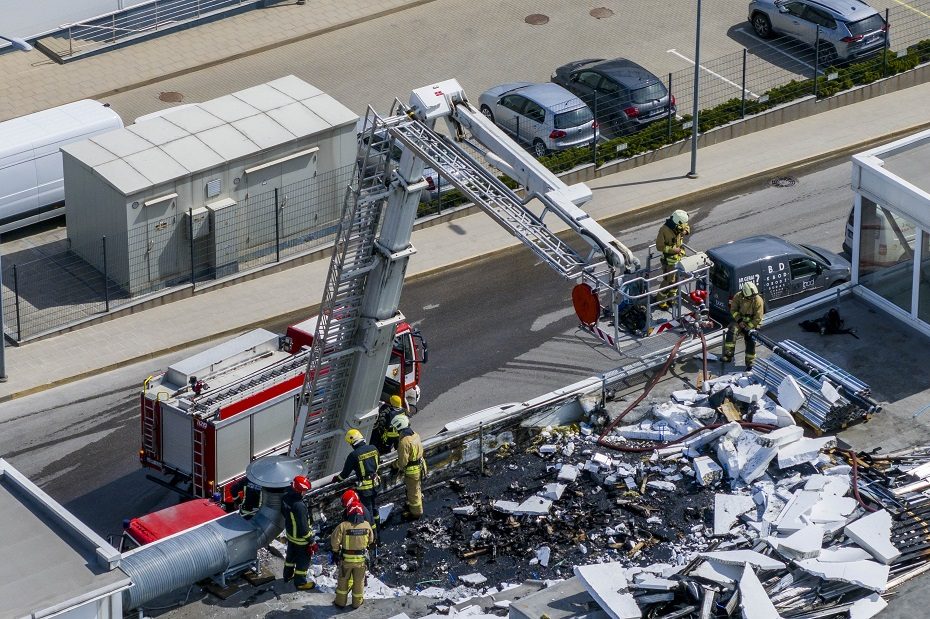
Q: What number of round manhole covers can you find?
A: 4